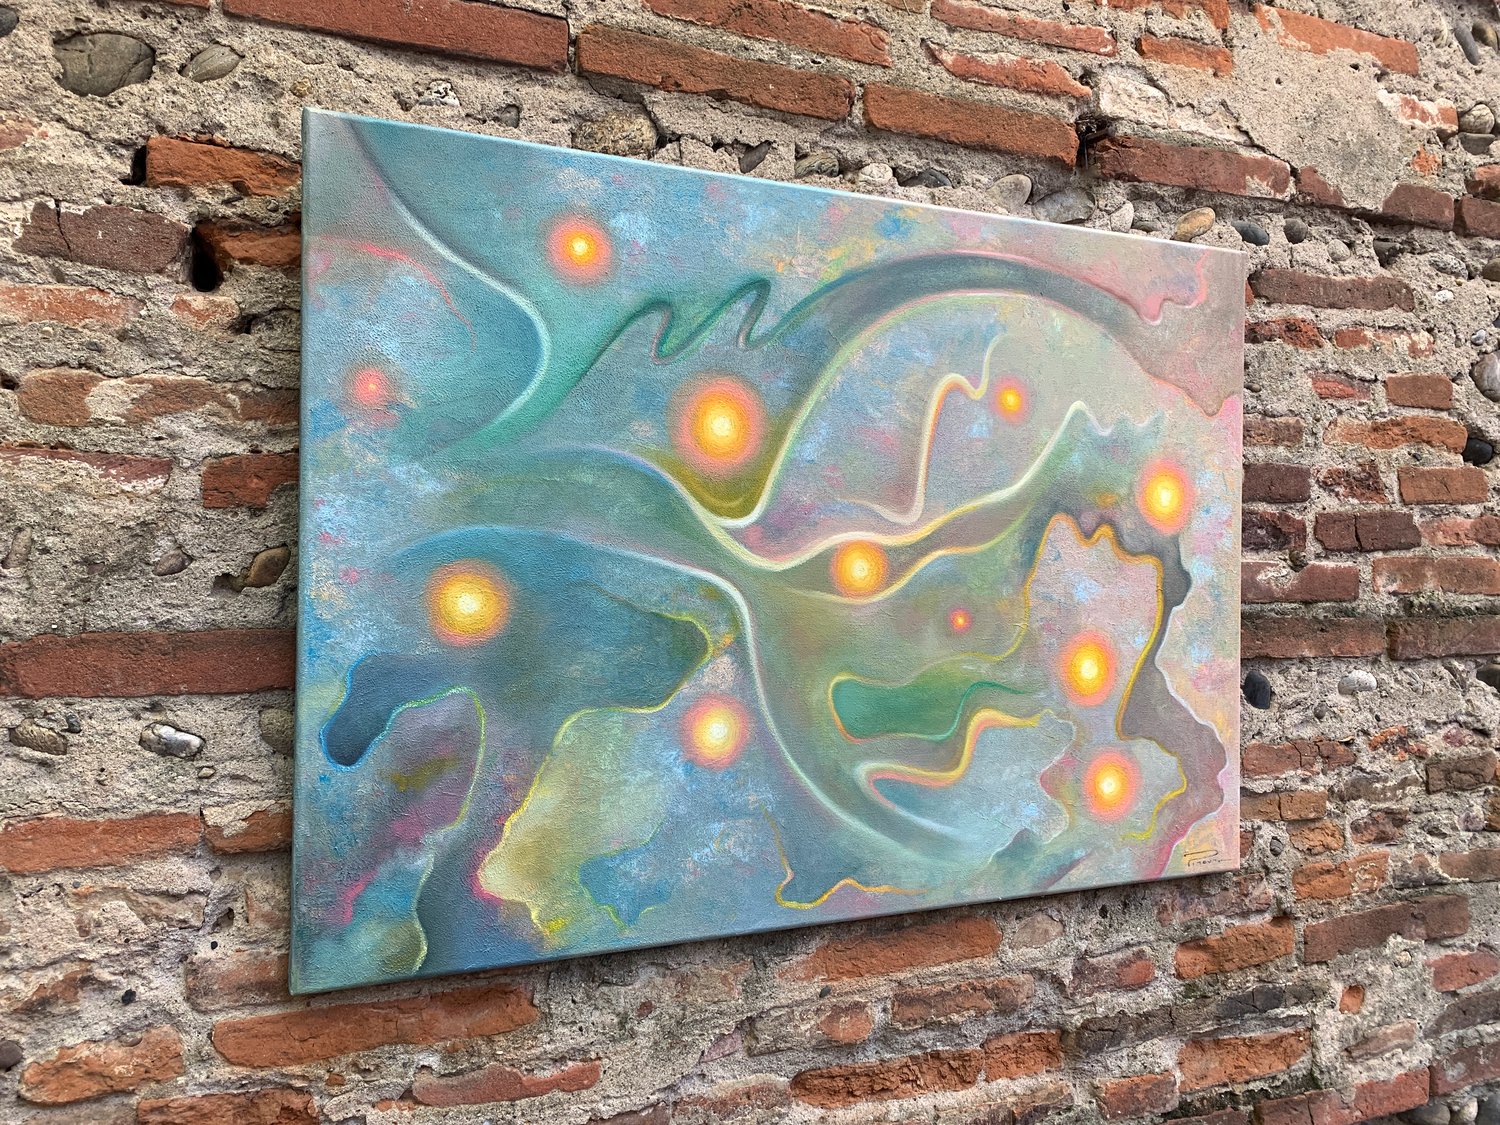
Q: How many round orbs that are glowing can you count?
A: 11